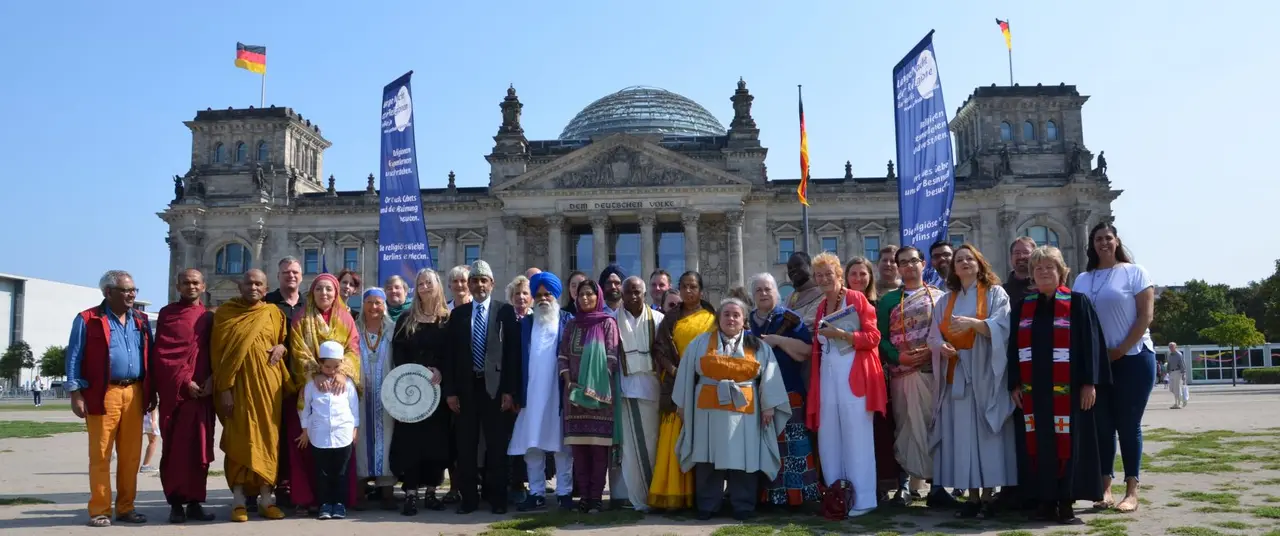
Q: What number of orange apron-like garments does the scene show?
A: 2